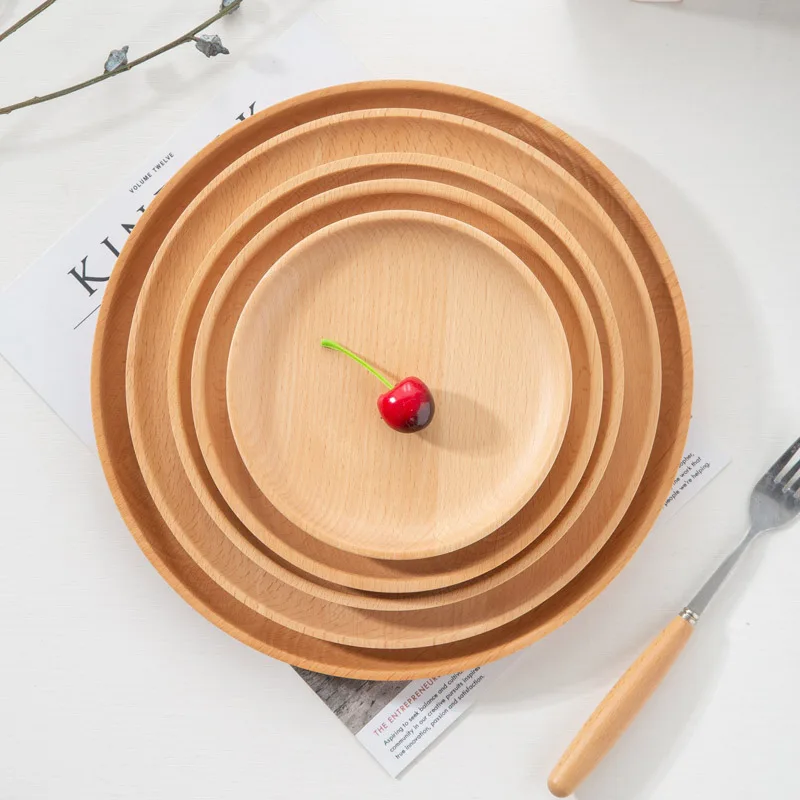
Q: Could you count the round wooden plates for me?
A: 5